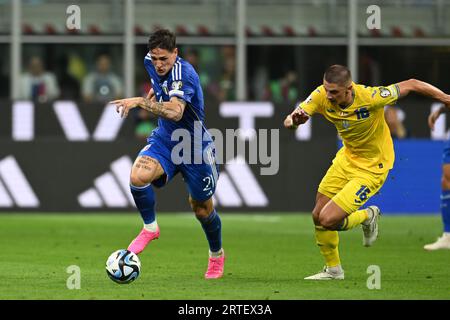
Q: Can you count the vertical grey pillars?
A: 4